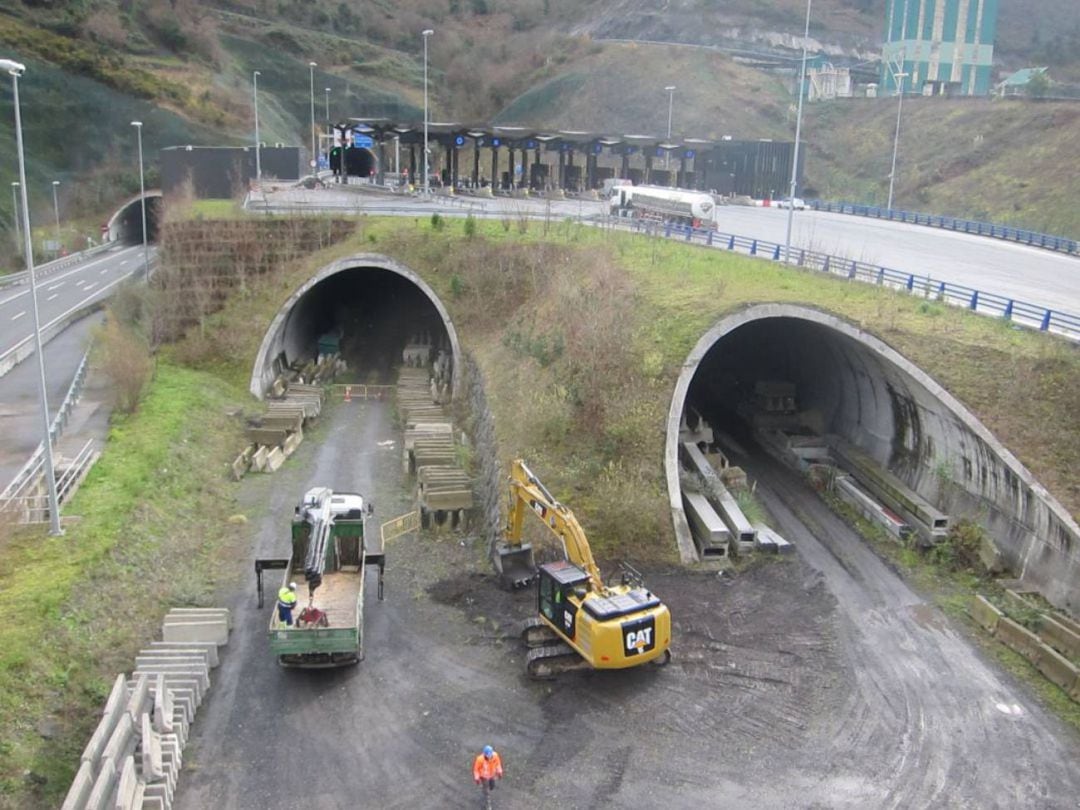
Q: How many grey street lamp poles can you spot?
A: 11